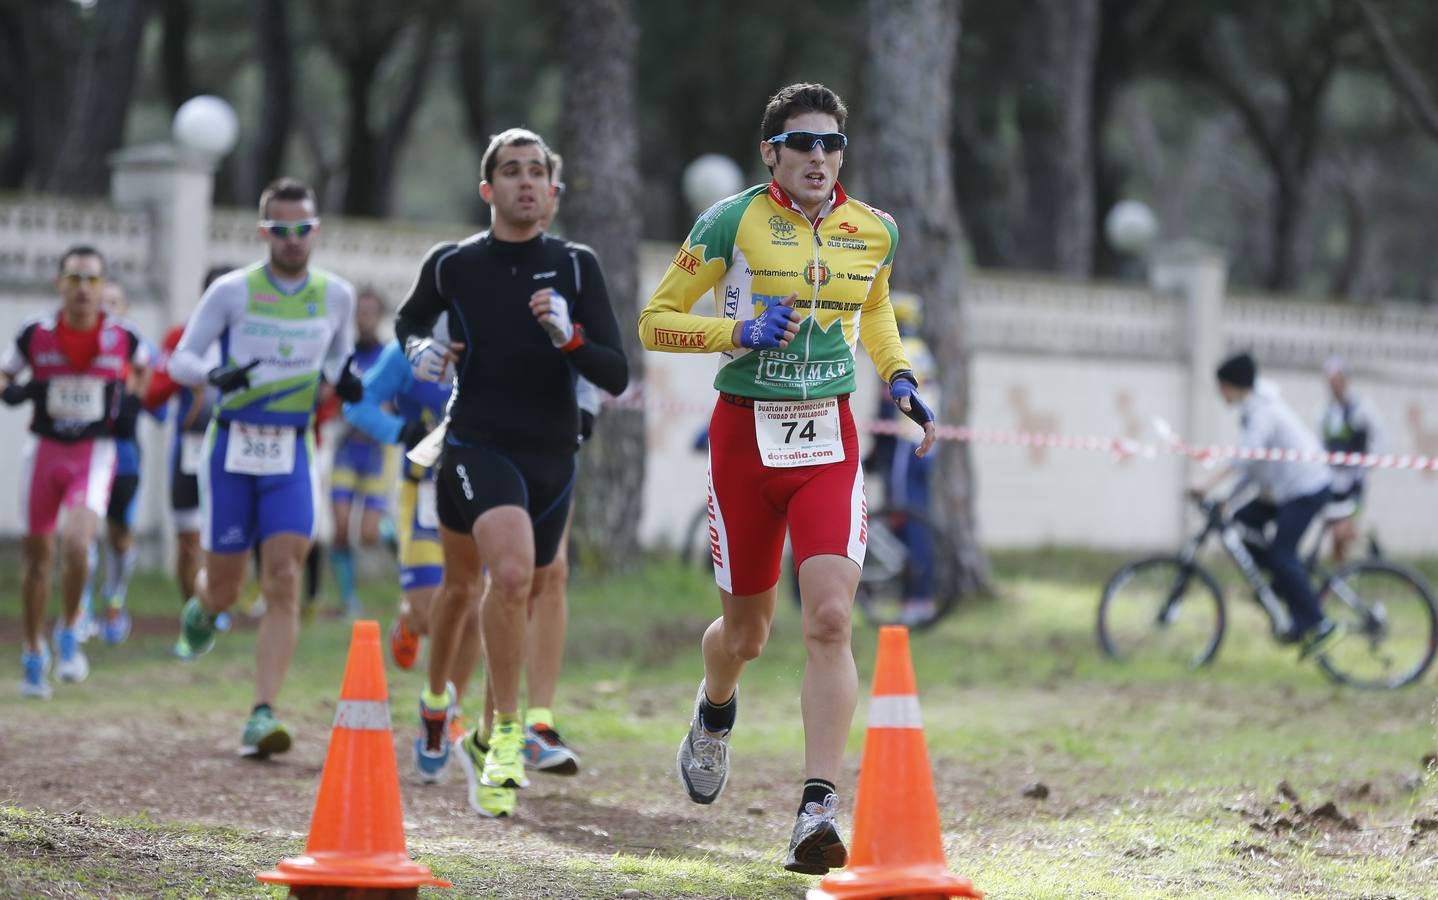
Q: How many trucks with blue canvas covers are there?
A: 0